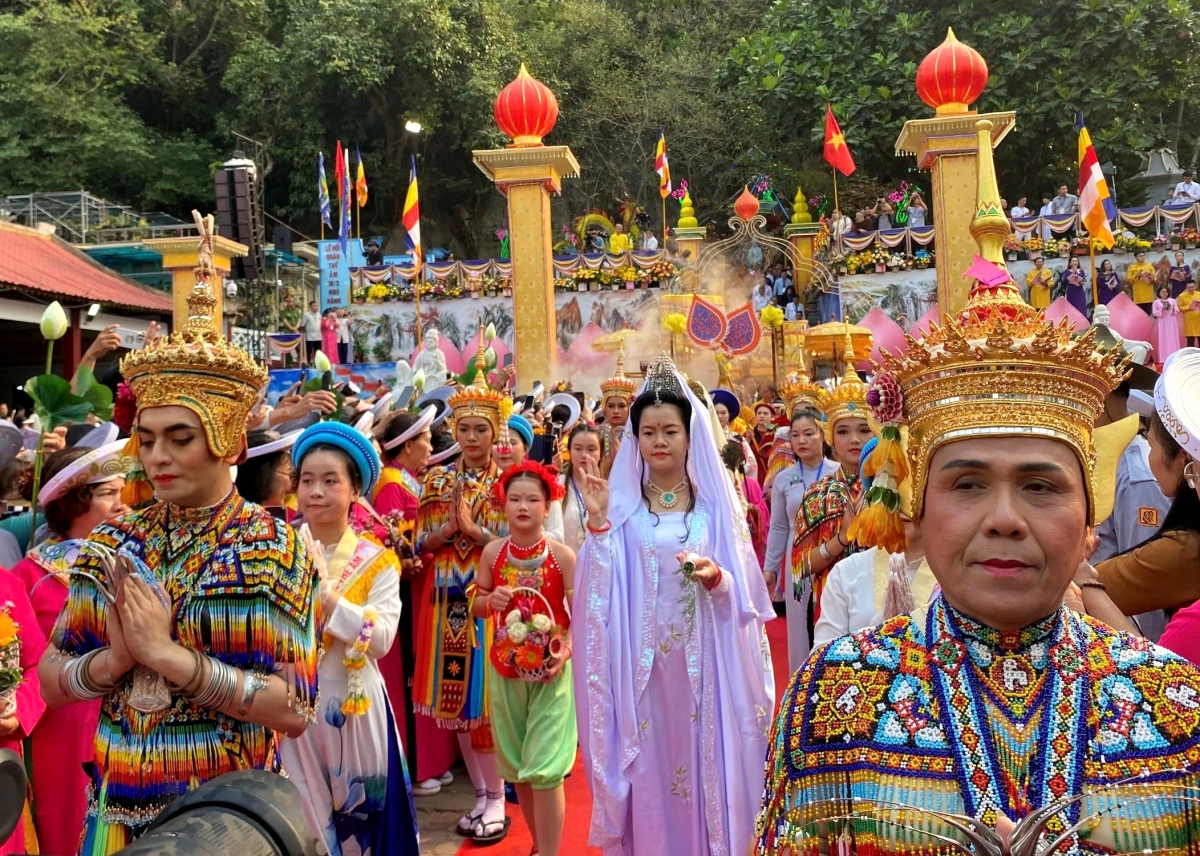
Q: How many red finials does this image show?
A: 3